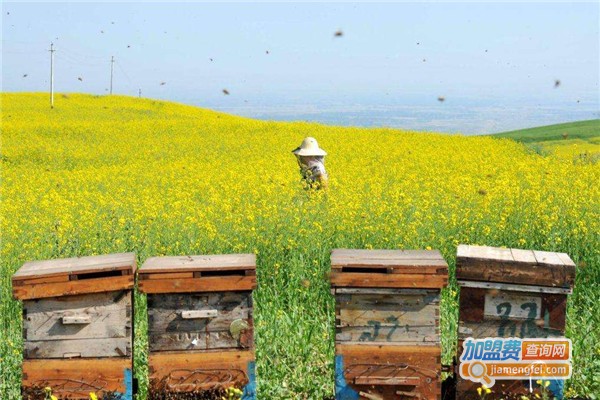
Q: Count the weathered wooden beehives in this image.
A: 4